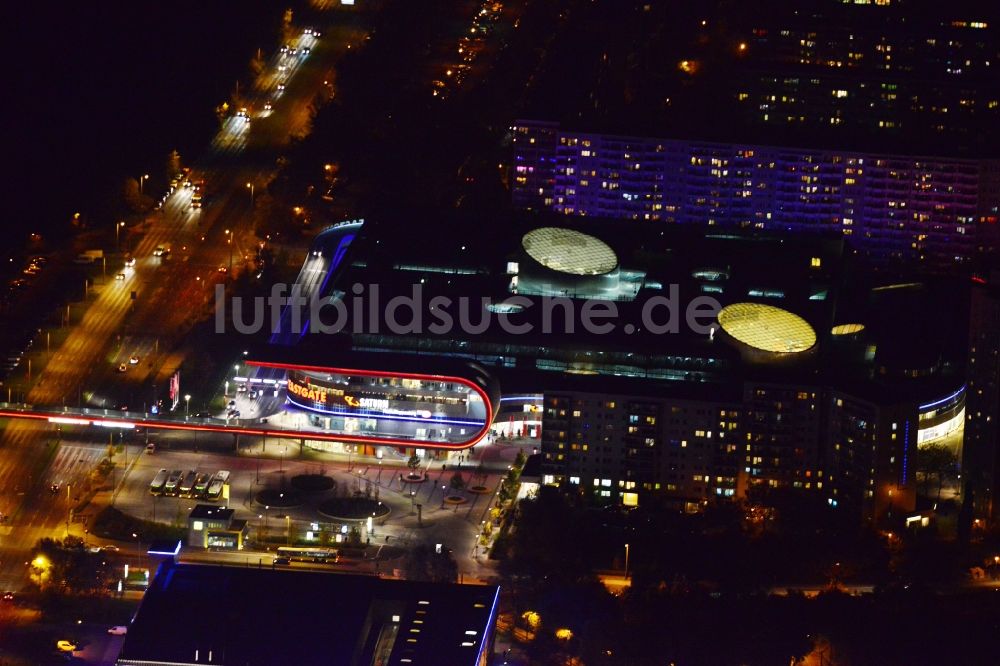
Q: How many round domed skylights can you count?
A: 2